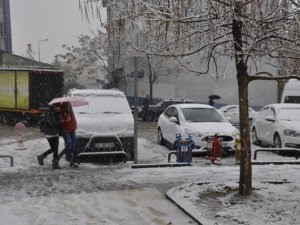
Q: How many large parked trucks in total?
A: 1